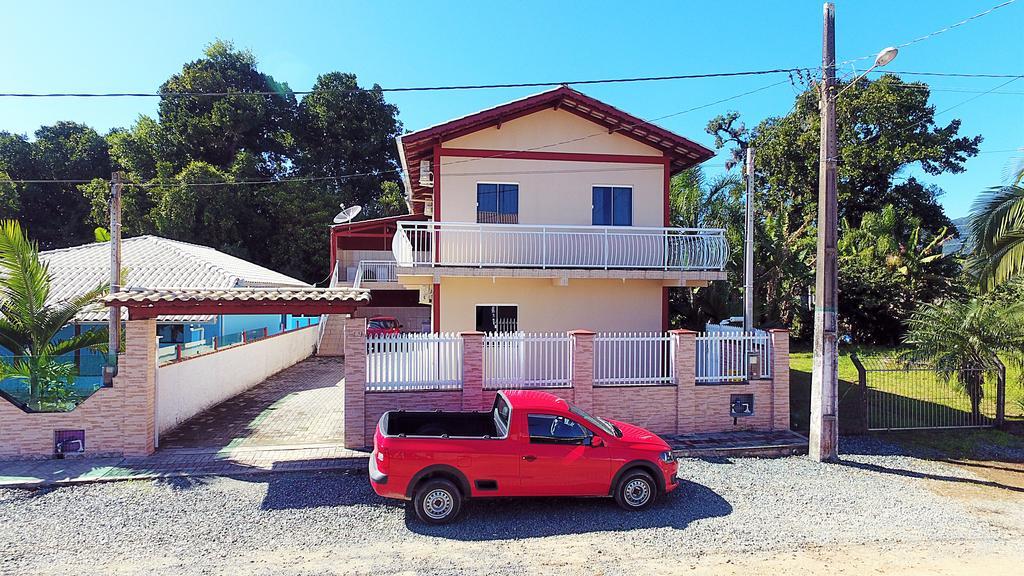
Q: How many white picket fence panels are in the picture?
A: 4